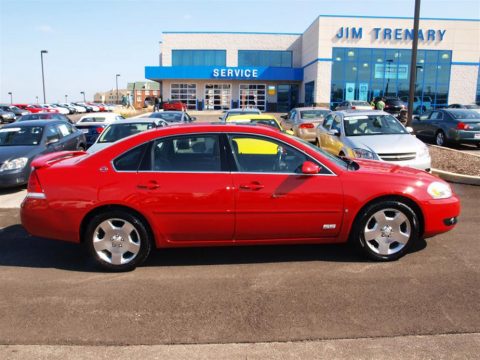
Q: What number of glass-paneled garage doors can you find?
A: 3